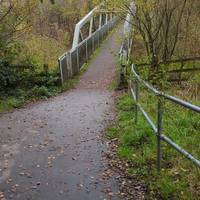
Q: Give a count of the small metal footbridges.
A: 1